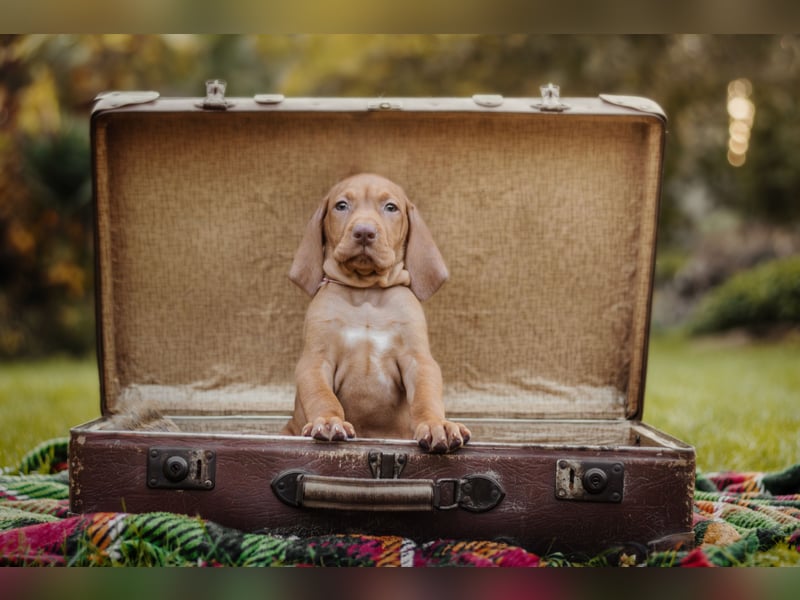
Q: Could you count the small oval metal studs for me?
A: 2